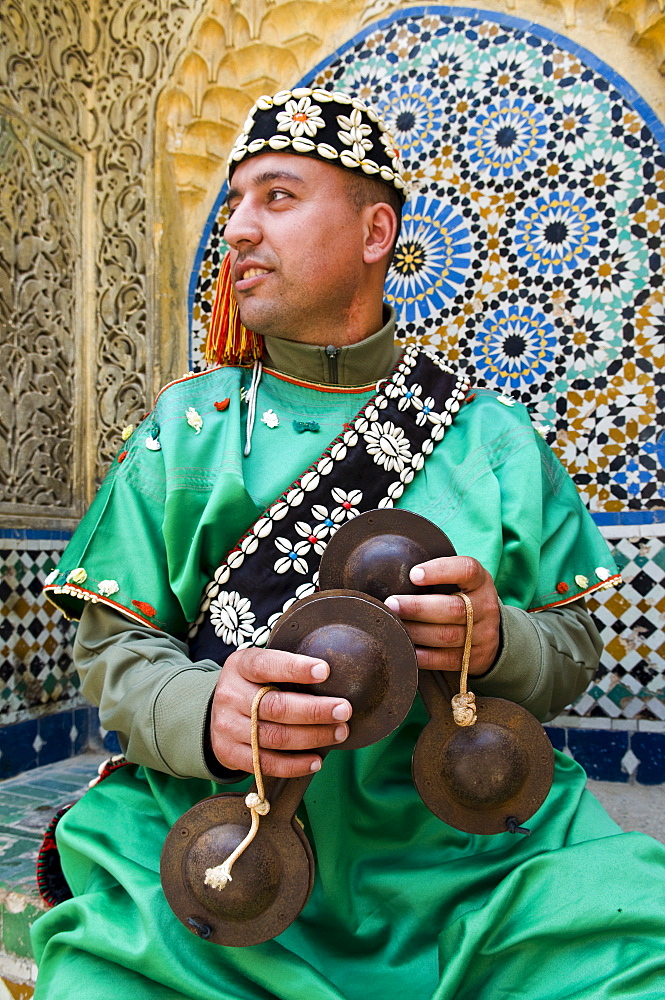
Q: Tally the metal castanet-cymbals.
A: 4